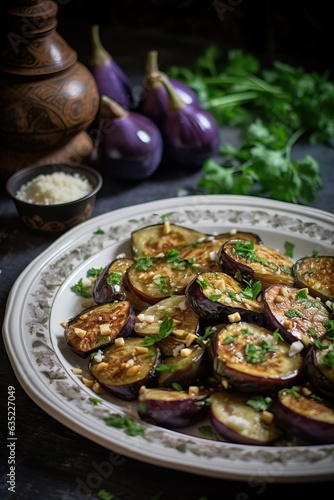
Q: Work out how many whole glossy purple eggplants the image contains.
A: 4